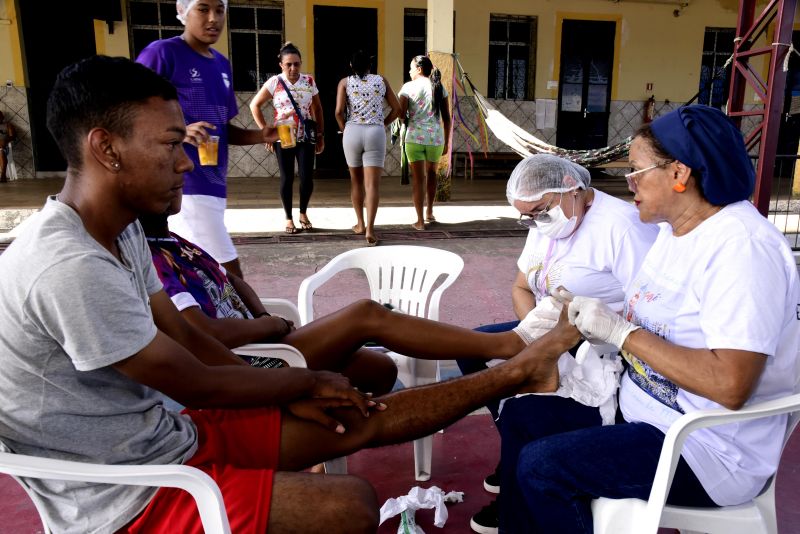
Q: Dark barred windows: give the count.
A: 5